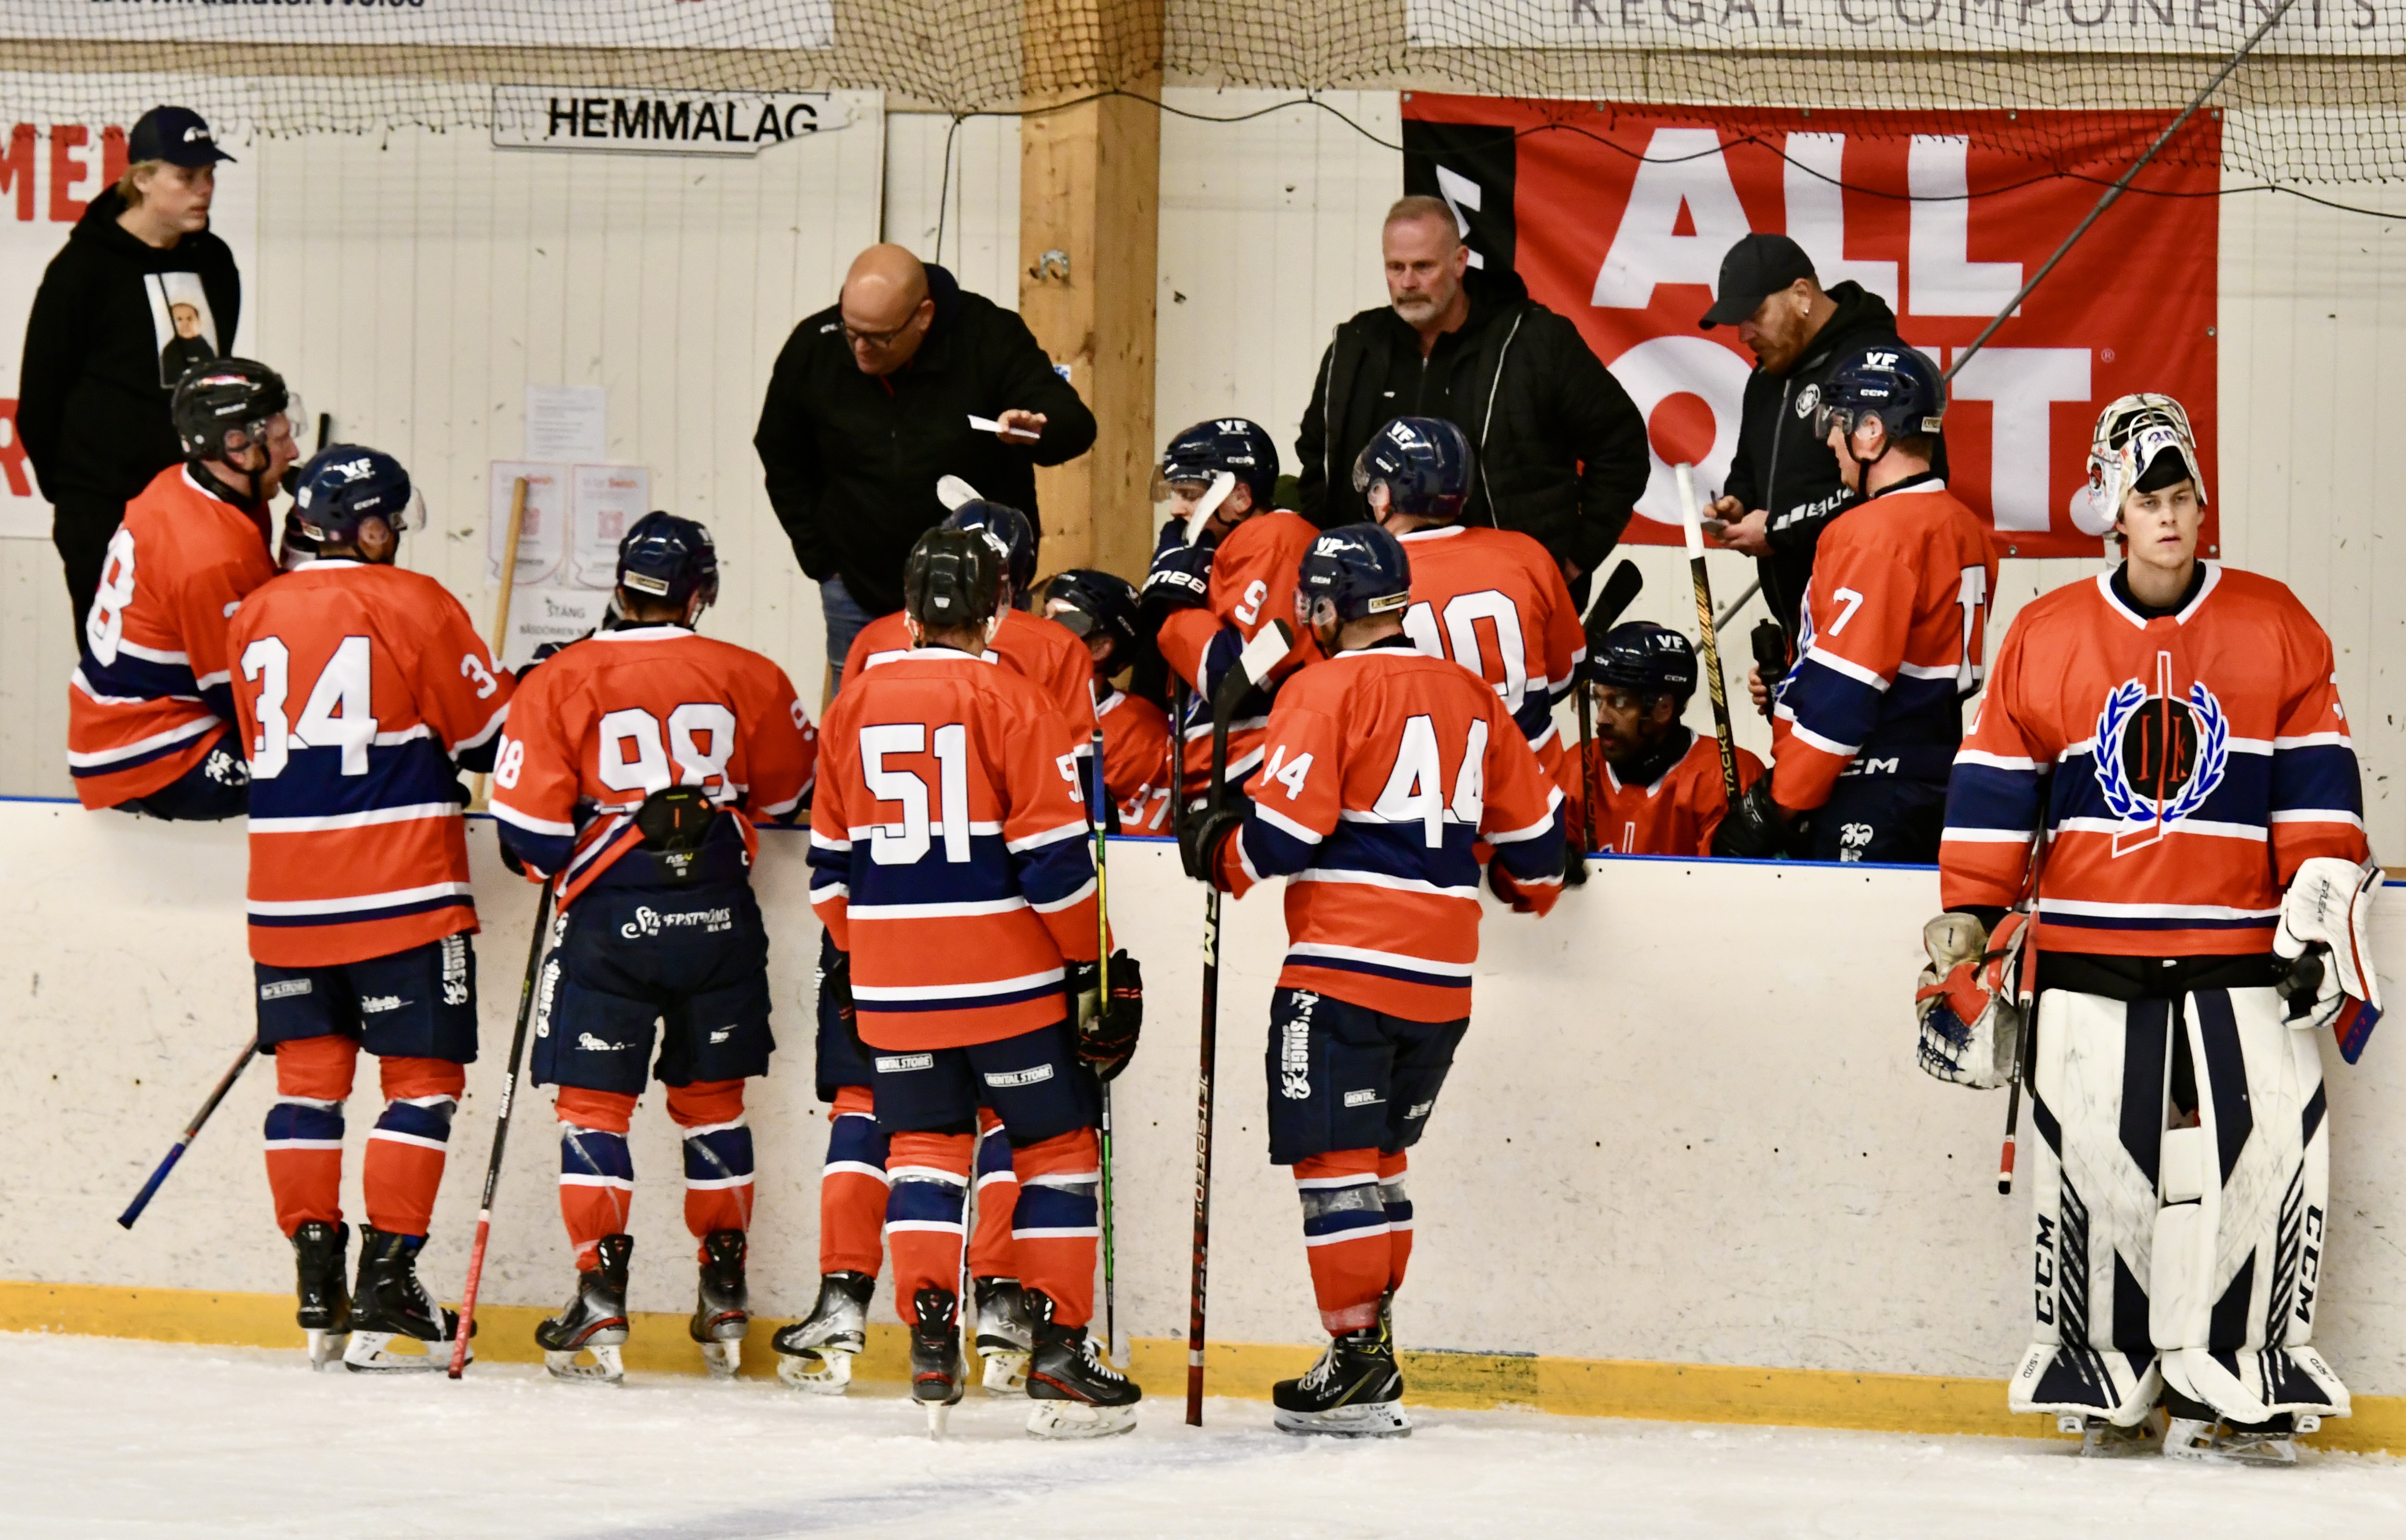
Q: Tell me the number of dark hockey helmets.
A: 11